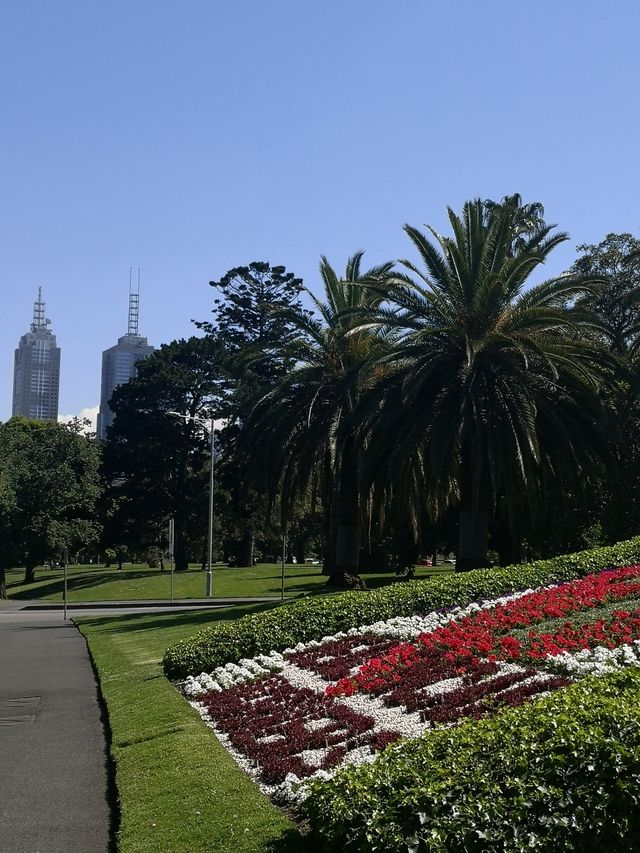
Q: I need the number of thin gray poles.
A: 4